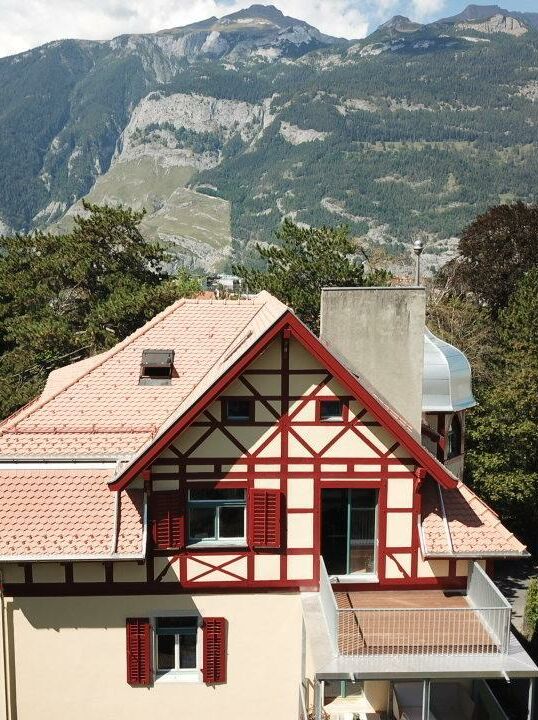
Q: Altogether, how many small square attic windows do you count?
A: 2